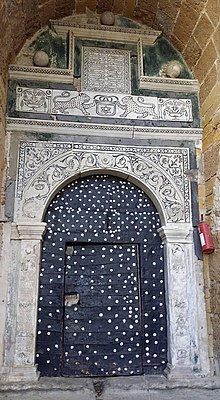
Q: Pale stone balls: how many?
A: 3